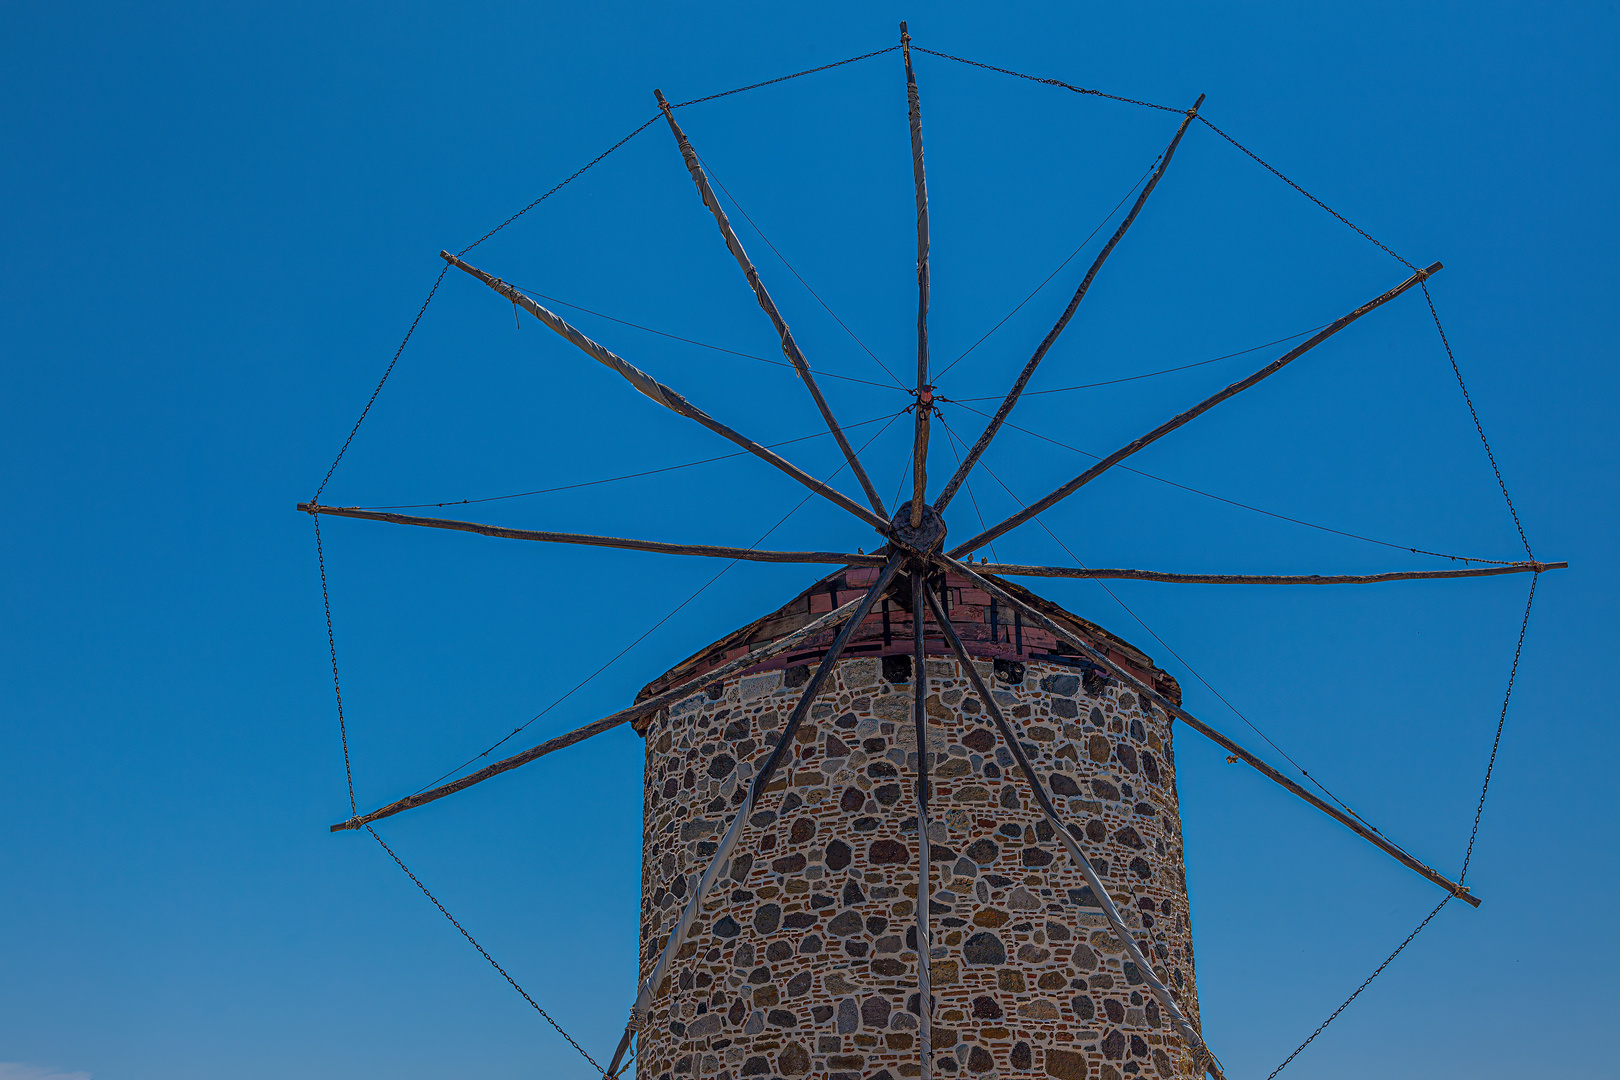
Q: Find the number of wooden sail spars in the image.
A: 12